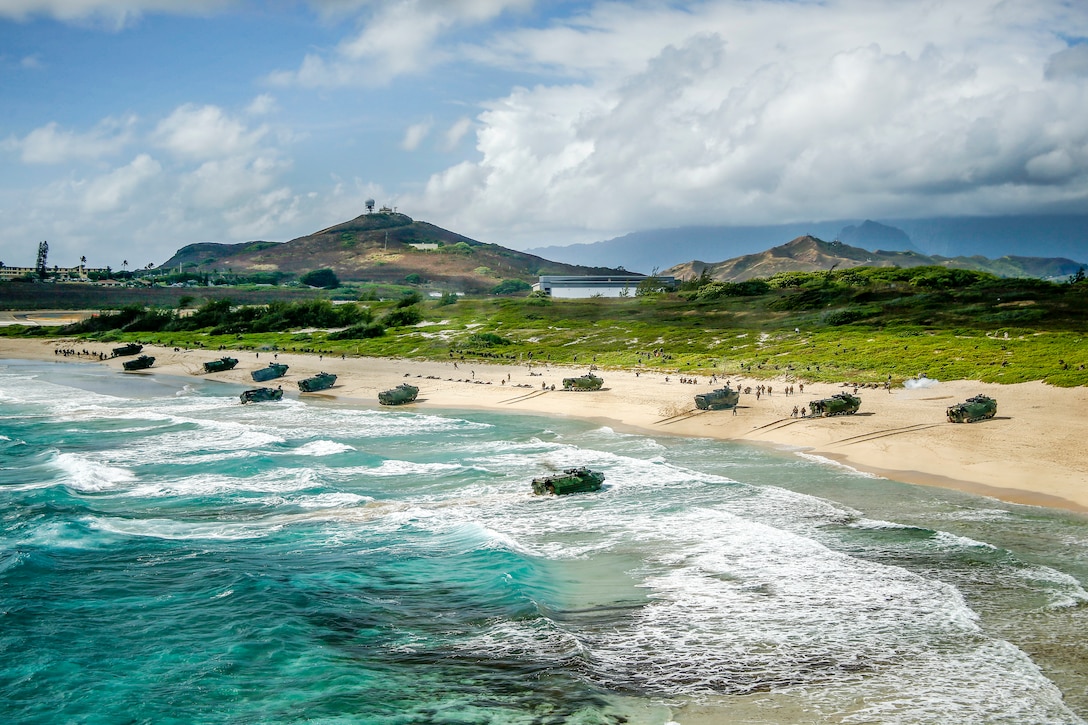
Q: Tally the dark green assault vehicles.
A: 12